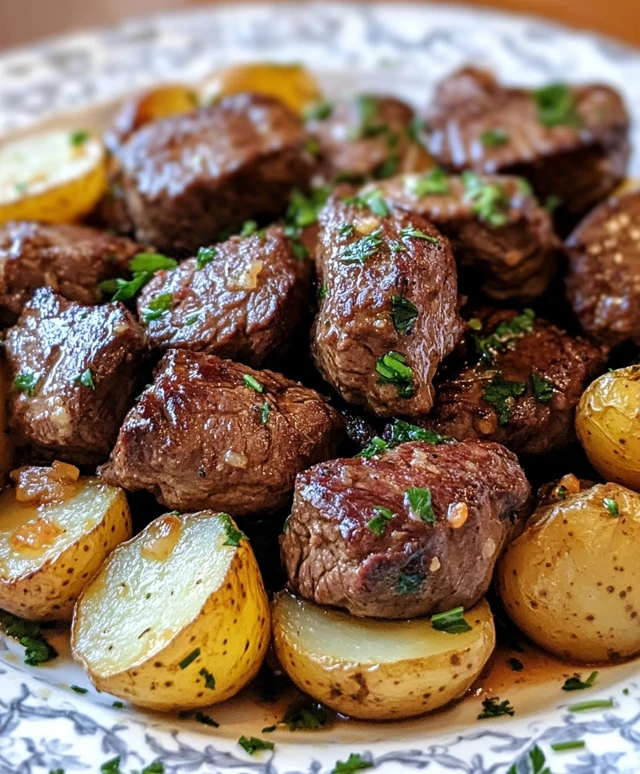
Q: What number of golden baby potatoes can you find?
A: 8